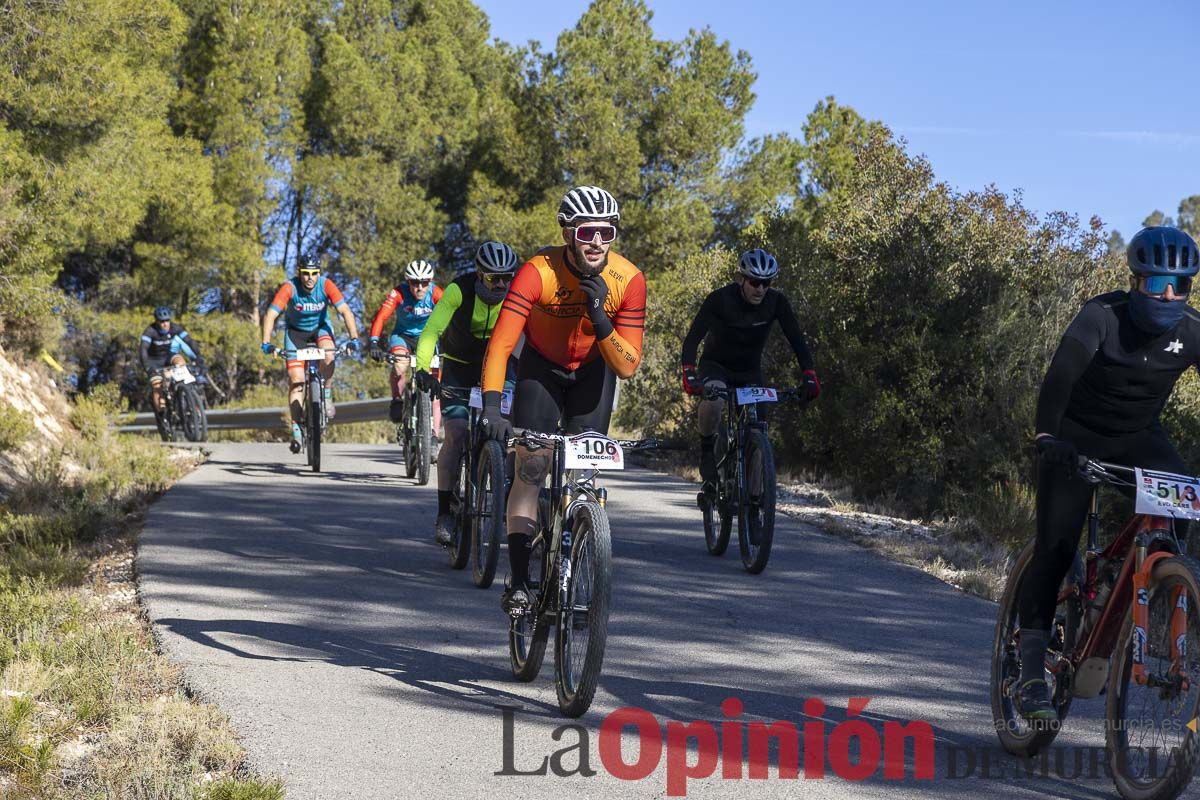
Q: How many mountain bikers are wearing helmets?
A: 7